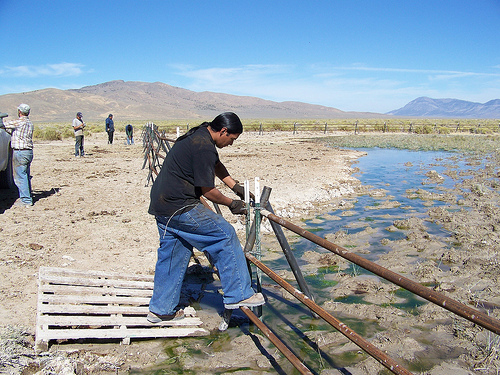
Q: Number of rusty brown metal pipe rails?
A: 3